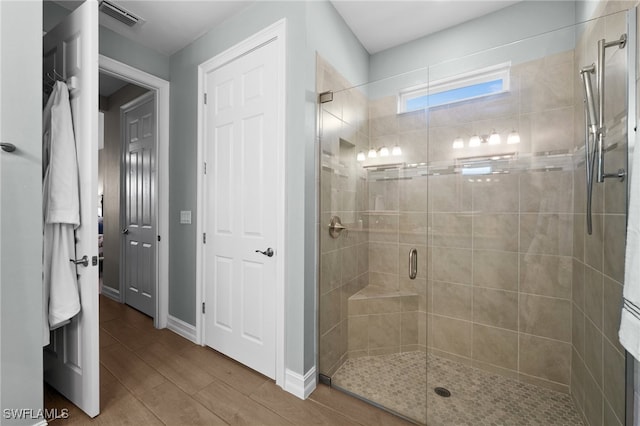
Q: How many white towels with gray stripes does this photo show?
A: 1